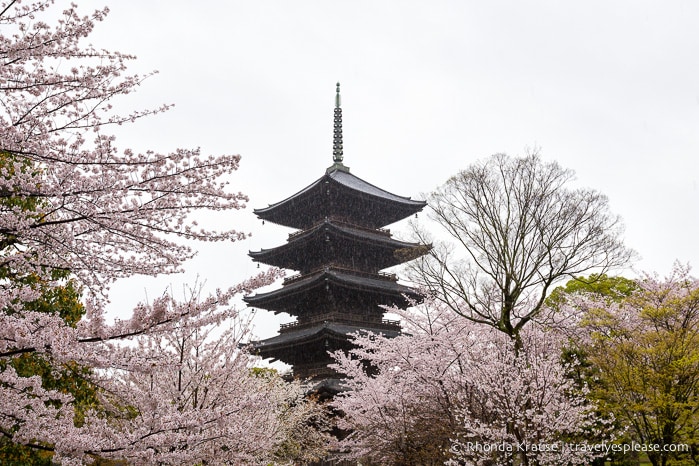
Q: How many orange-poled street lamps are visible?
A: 0